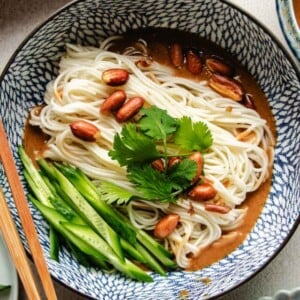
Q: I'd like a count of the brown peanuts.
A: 15